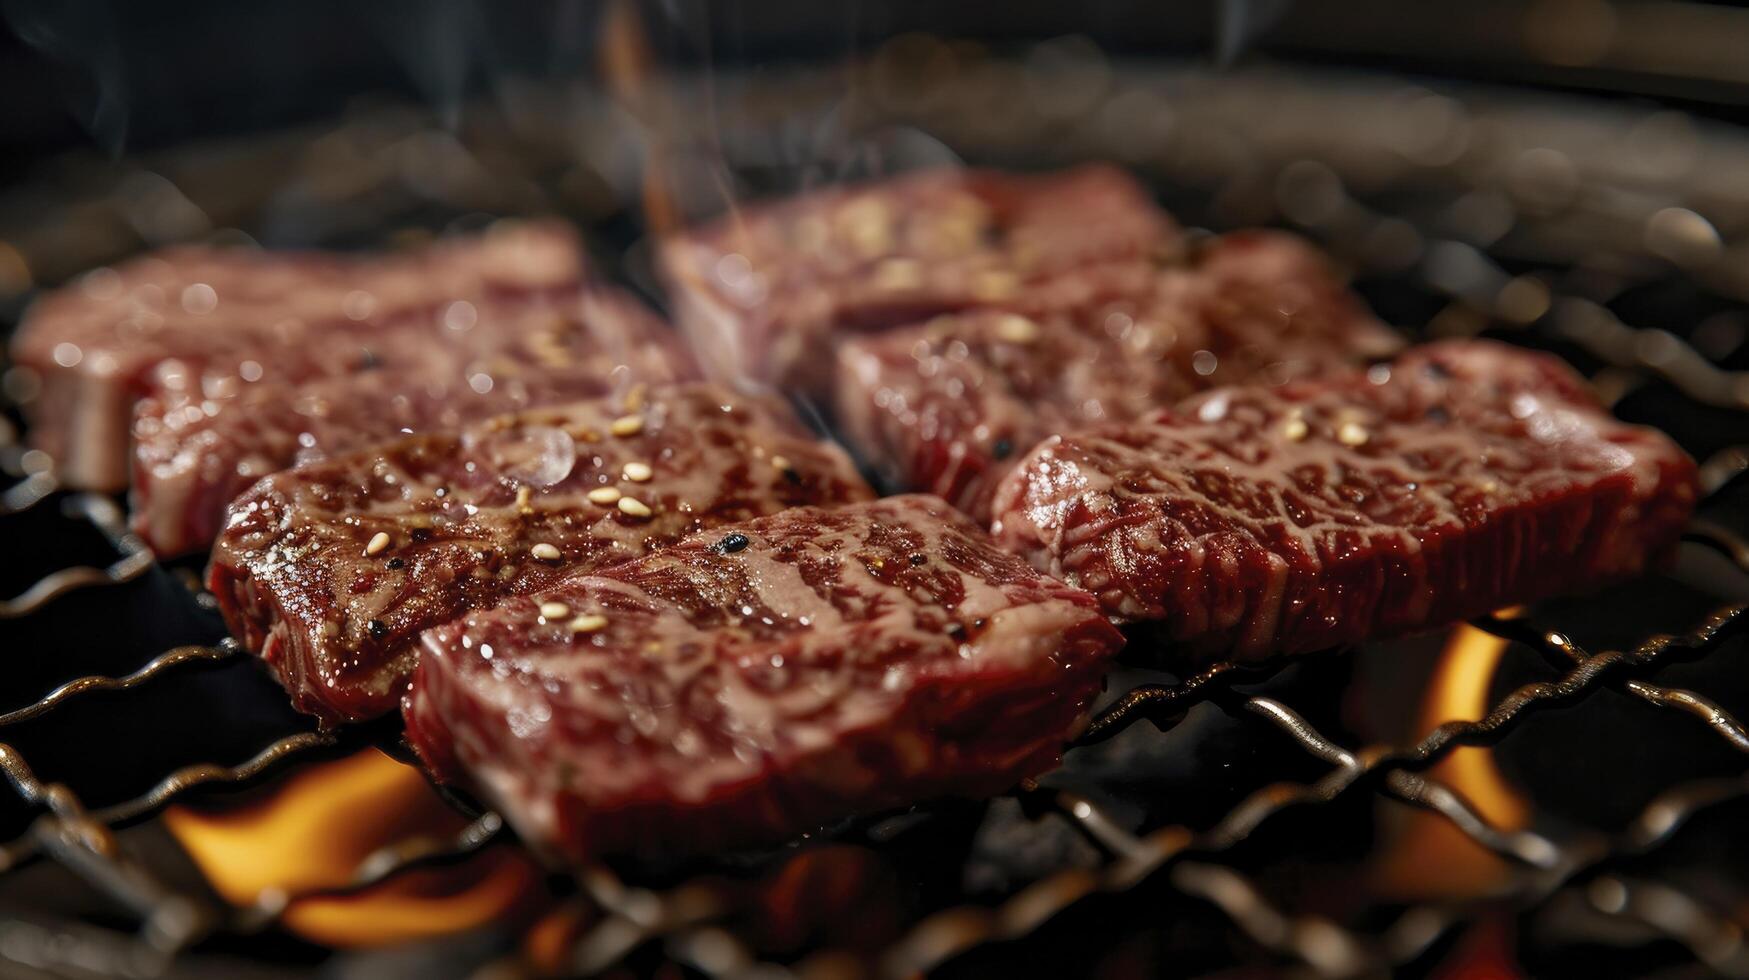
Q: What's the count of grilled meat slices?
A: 7